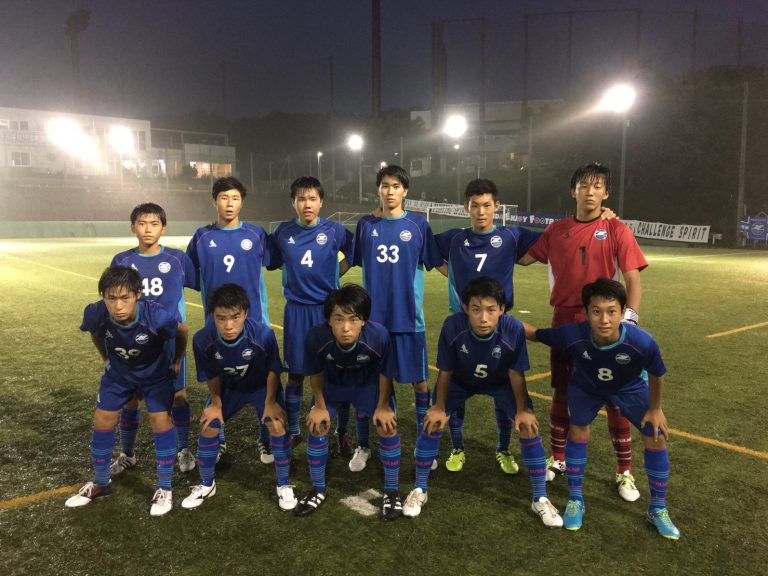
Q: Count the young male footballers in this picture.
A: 11